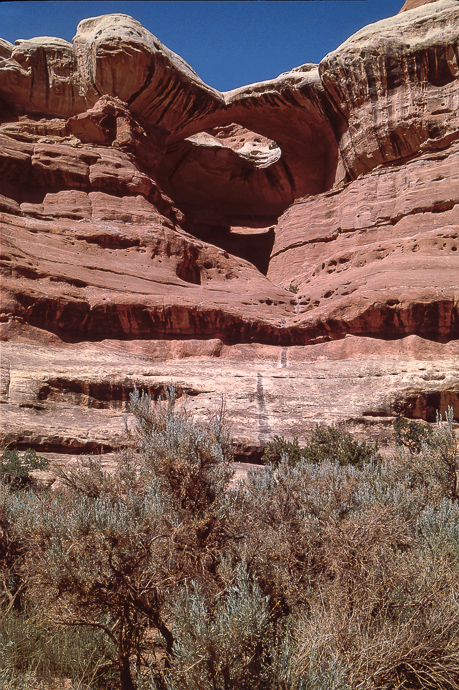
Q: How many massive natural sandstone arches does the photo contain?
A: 1